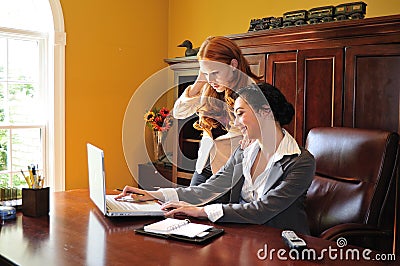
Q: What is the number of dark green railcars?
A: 3